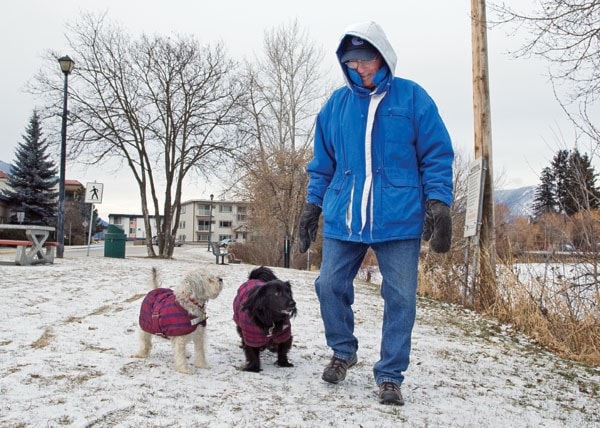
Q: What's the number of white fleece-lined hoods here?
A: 1